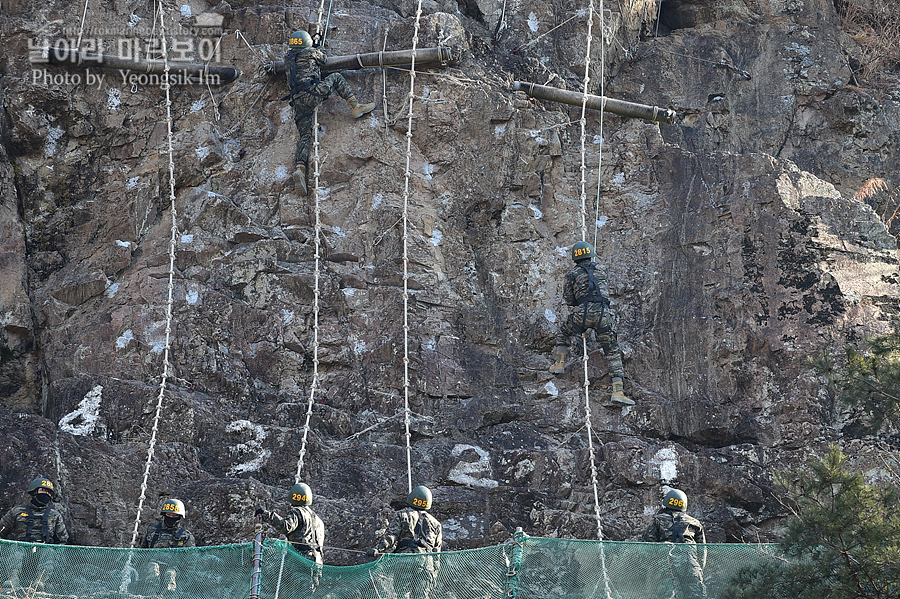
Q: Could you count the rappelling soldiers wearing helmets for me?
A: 2